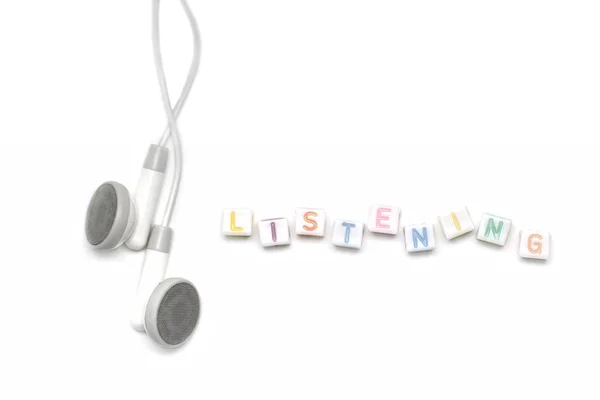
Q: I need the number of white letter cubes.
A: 9